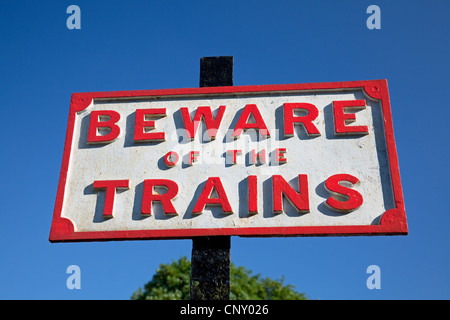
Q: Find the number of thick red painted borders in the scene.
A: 1